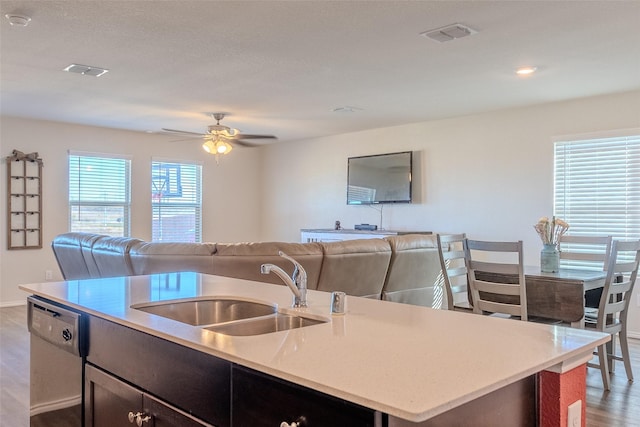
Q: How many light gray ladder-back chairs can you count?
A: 4